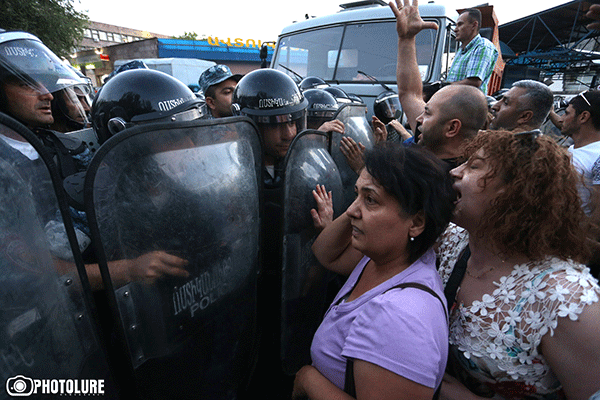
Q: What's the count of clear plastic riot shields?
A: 4